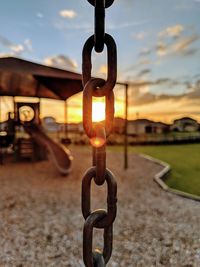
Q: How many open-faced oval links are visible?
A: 4